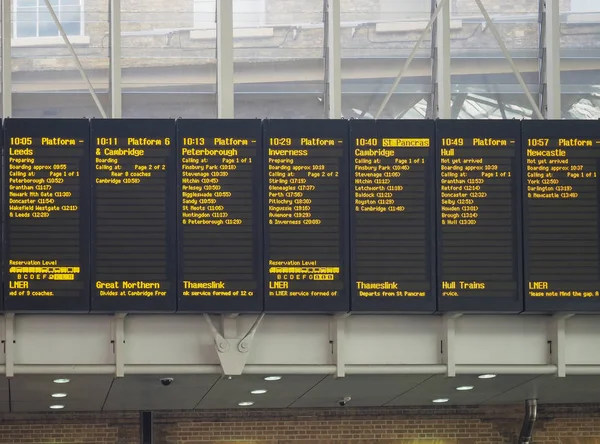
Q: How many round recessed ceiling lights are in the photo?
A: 9